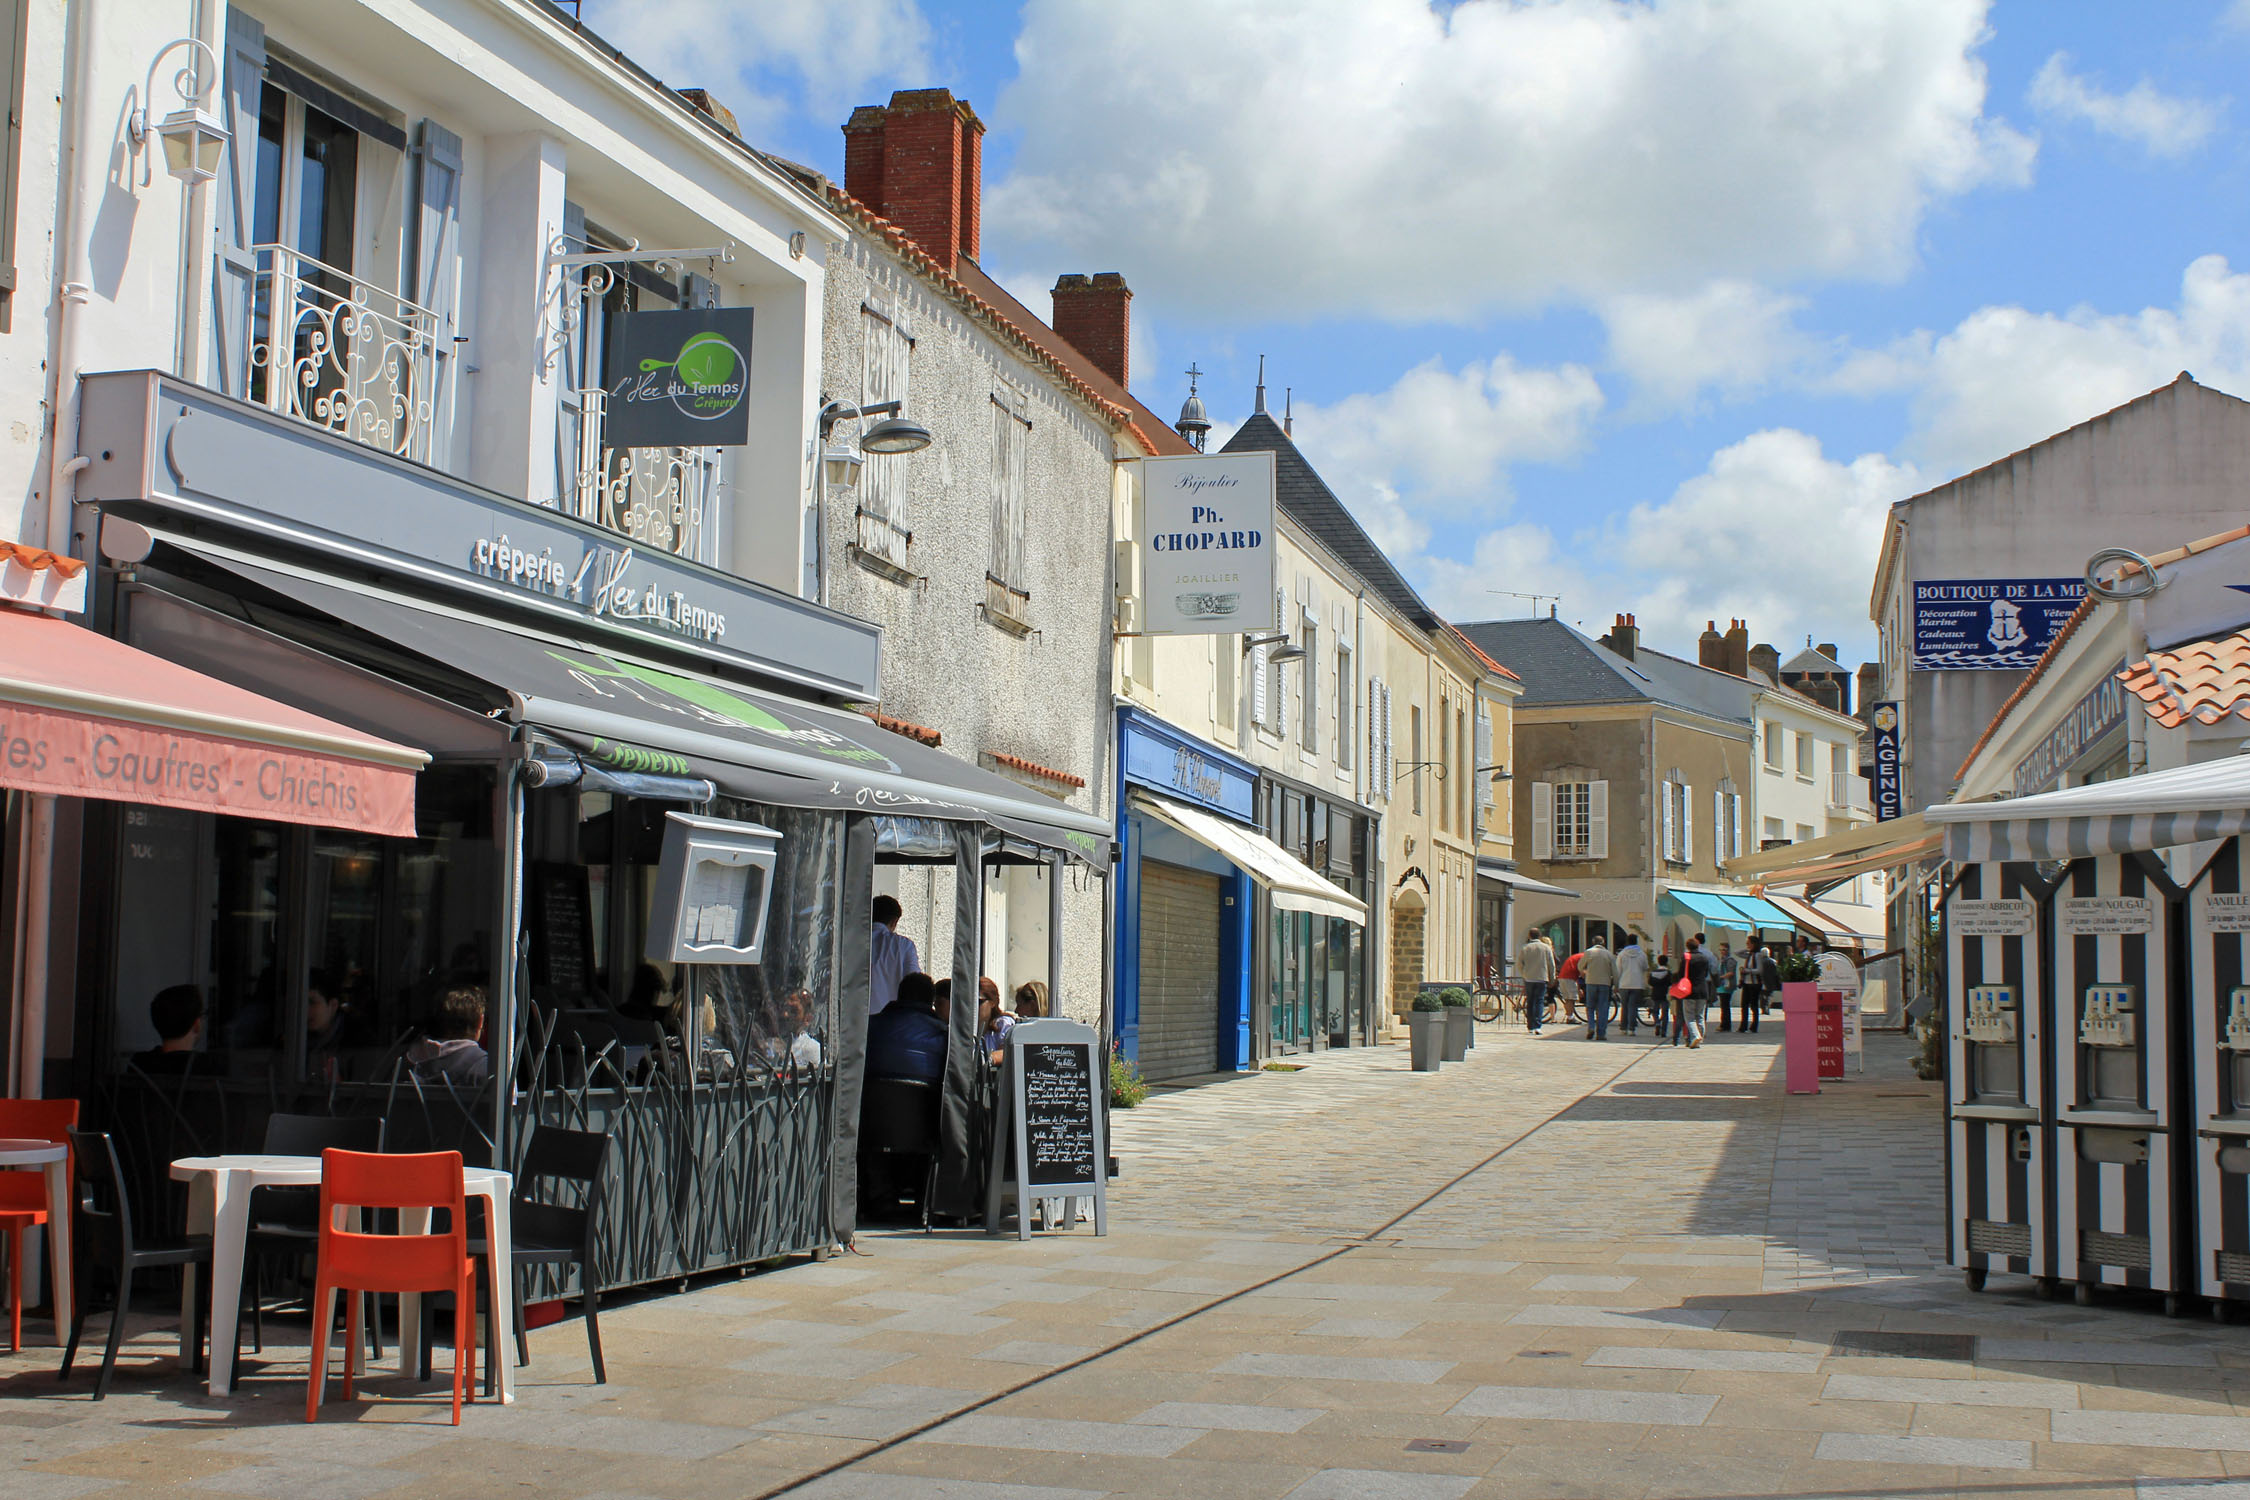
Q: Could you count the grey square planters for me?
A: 2